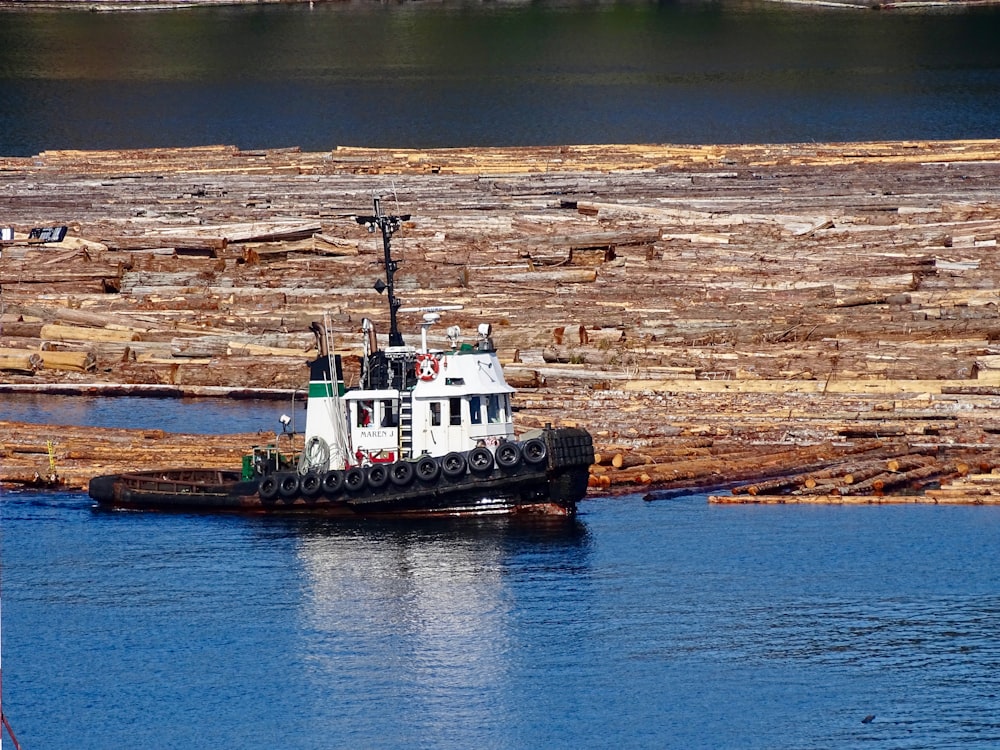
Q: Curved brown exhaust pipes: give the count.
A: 2